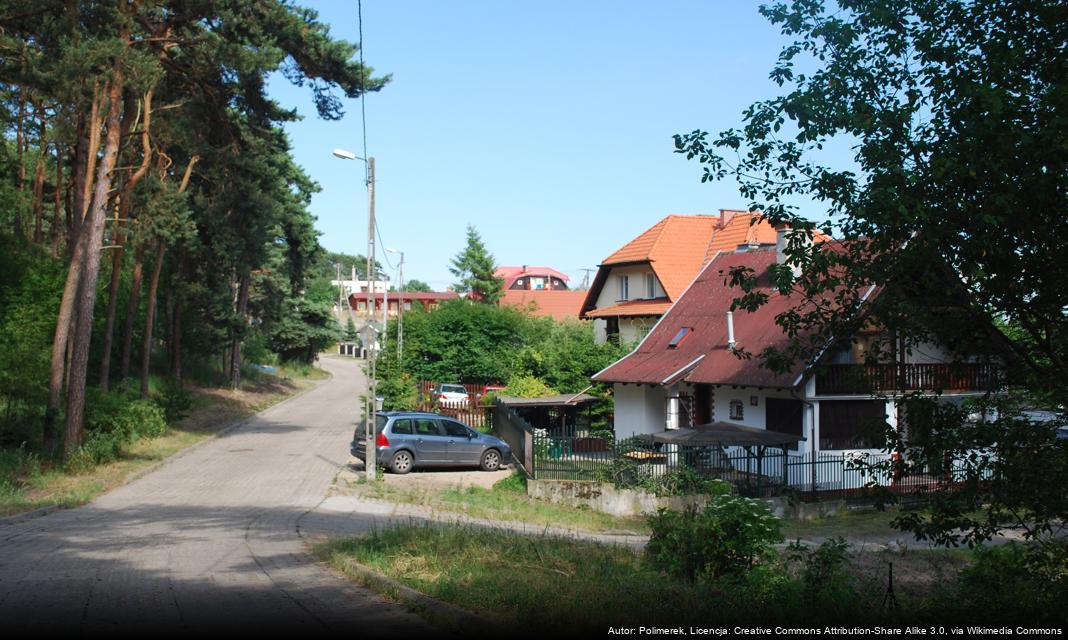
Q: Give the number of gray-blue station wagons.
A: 1